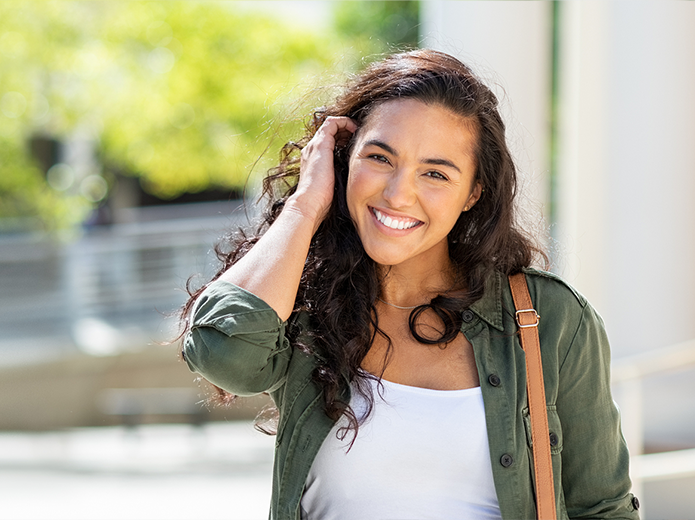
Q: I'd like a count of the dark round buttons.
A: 5